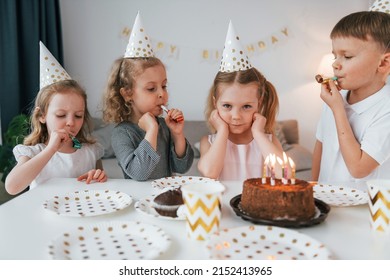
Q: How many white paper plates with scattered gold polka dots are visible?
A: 6